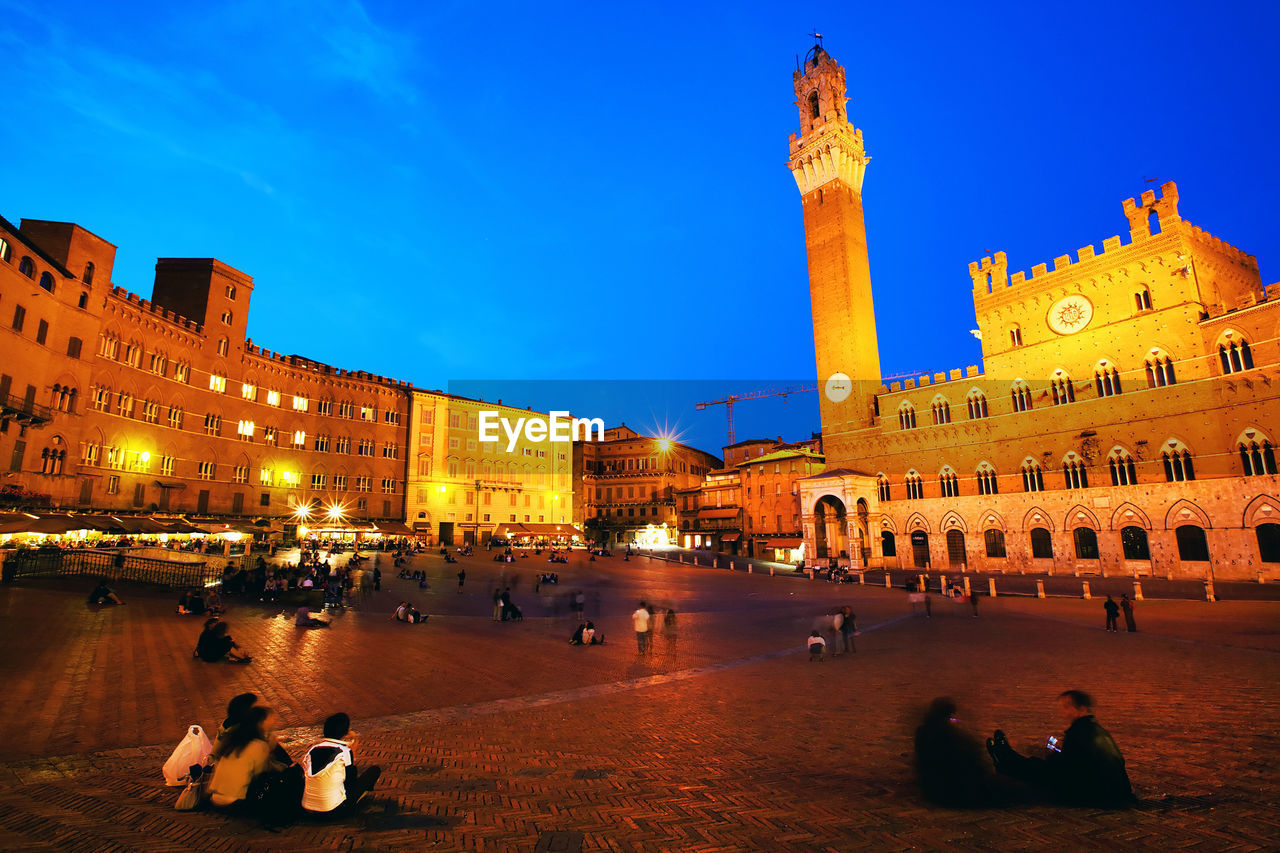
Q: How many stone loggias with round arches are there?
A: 1